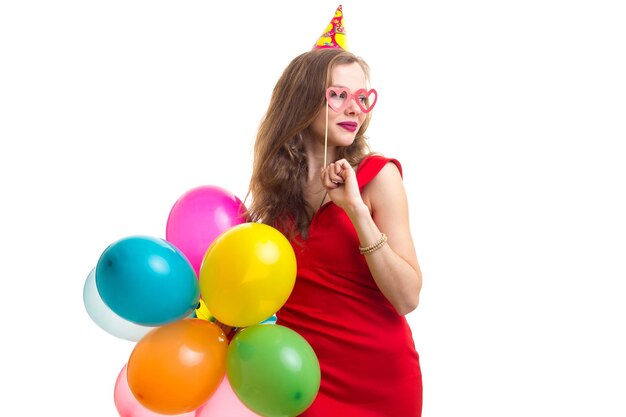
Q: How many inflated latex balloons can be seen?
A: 8